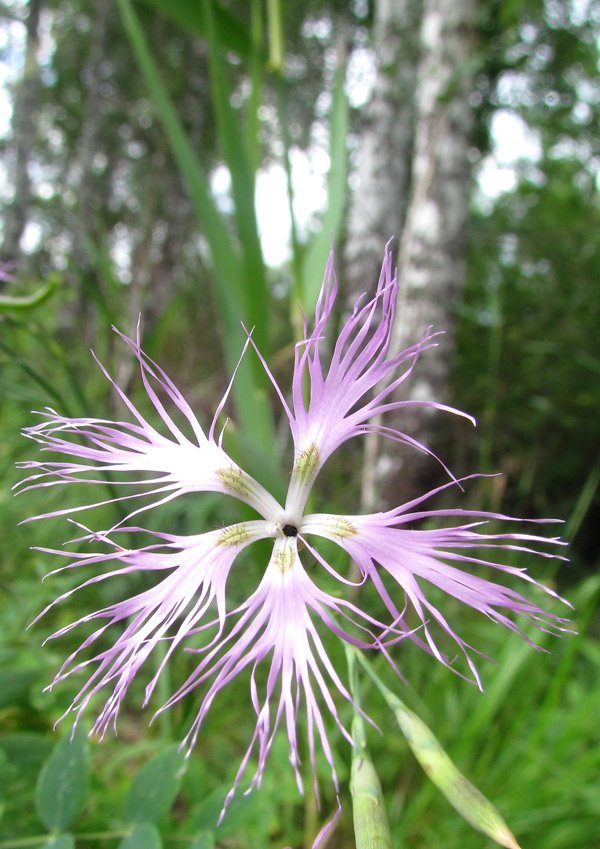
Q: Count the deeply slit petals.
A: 5